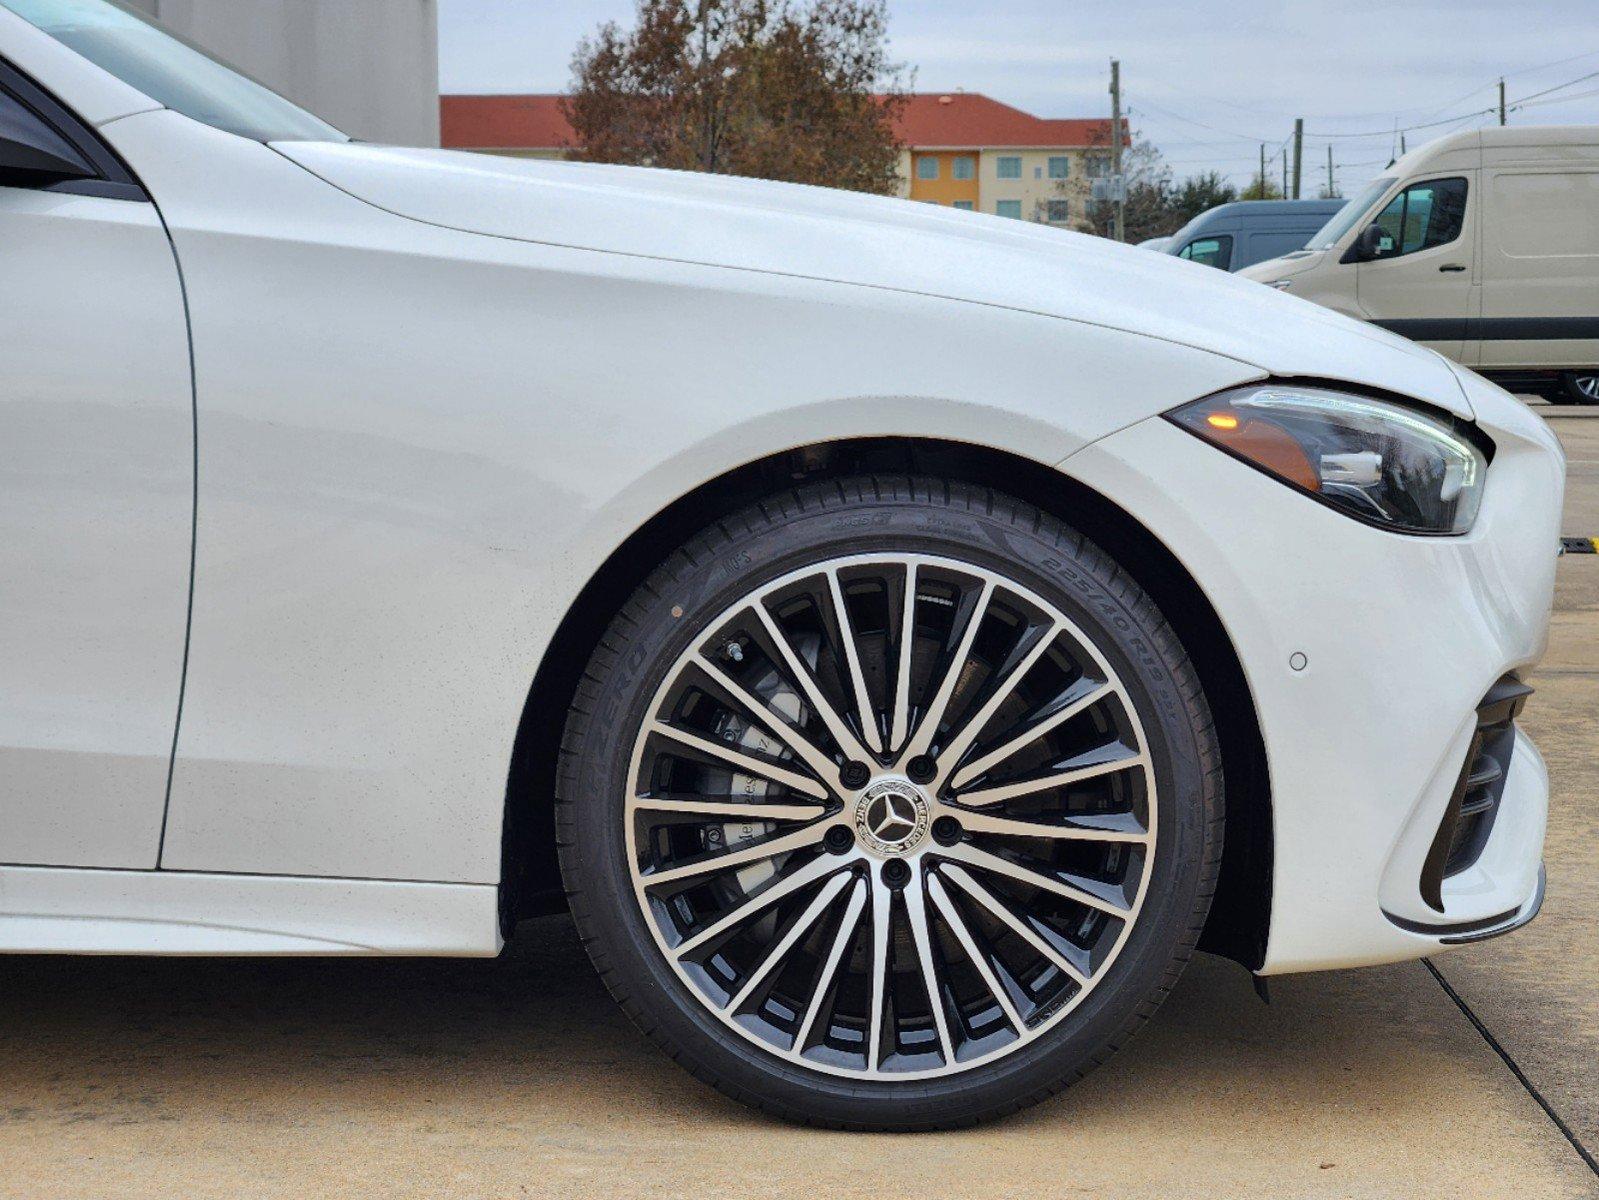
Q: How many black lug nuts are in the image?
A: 5